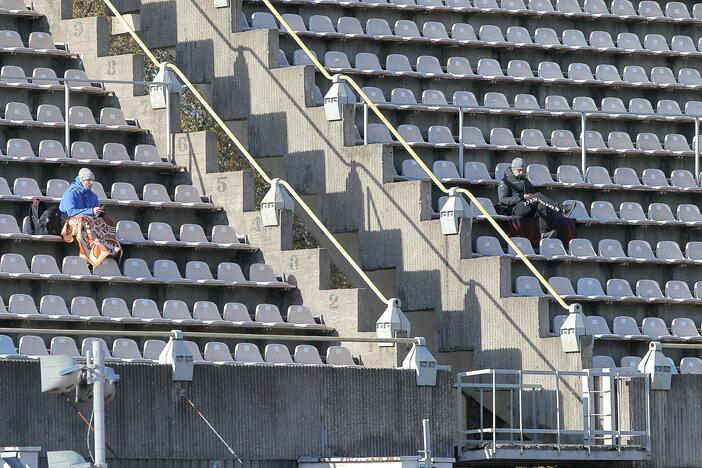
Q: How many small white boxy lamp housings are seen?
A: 9